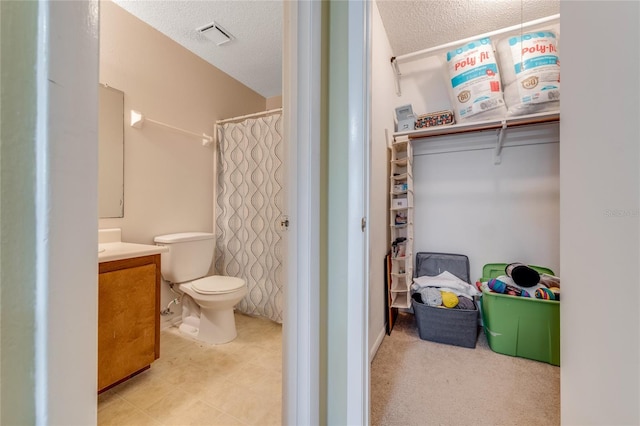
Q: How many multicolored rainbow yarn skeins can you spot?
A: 2